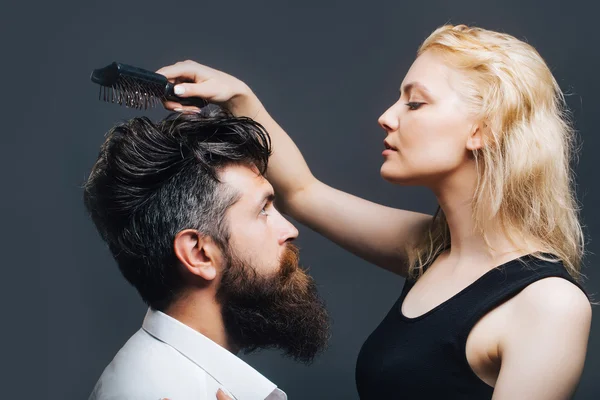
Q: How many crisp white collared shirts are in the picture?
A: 1